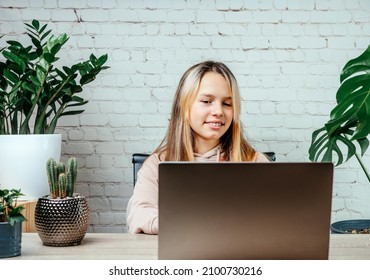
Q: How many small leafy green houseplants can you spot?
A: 1